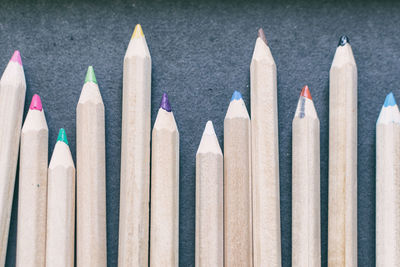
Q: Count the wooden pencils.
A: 12